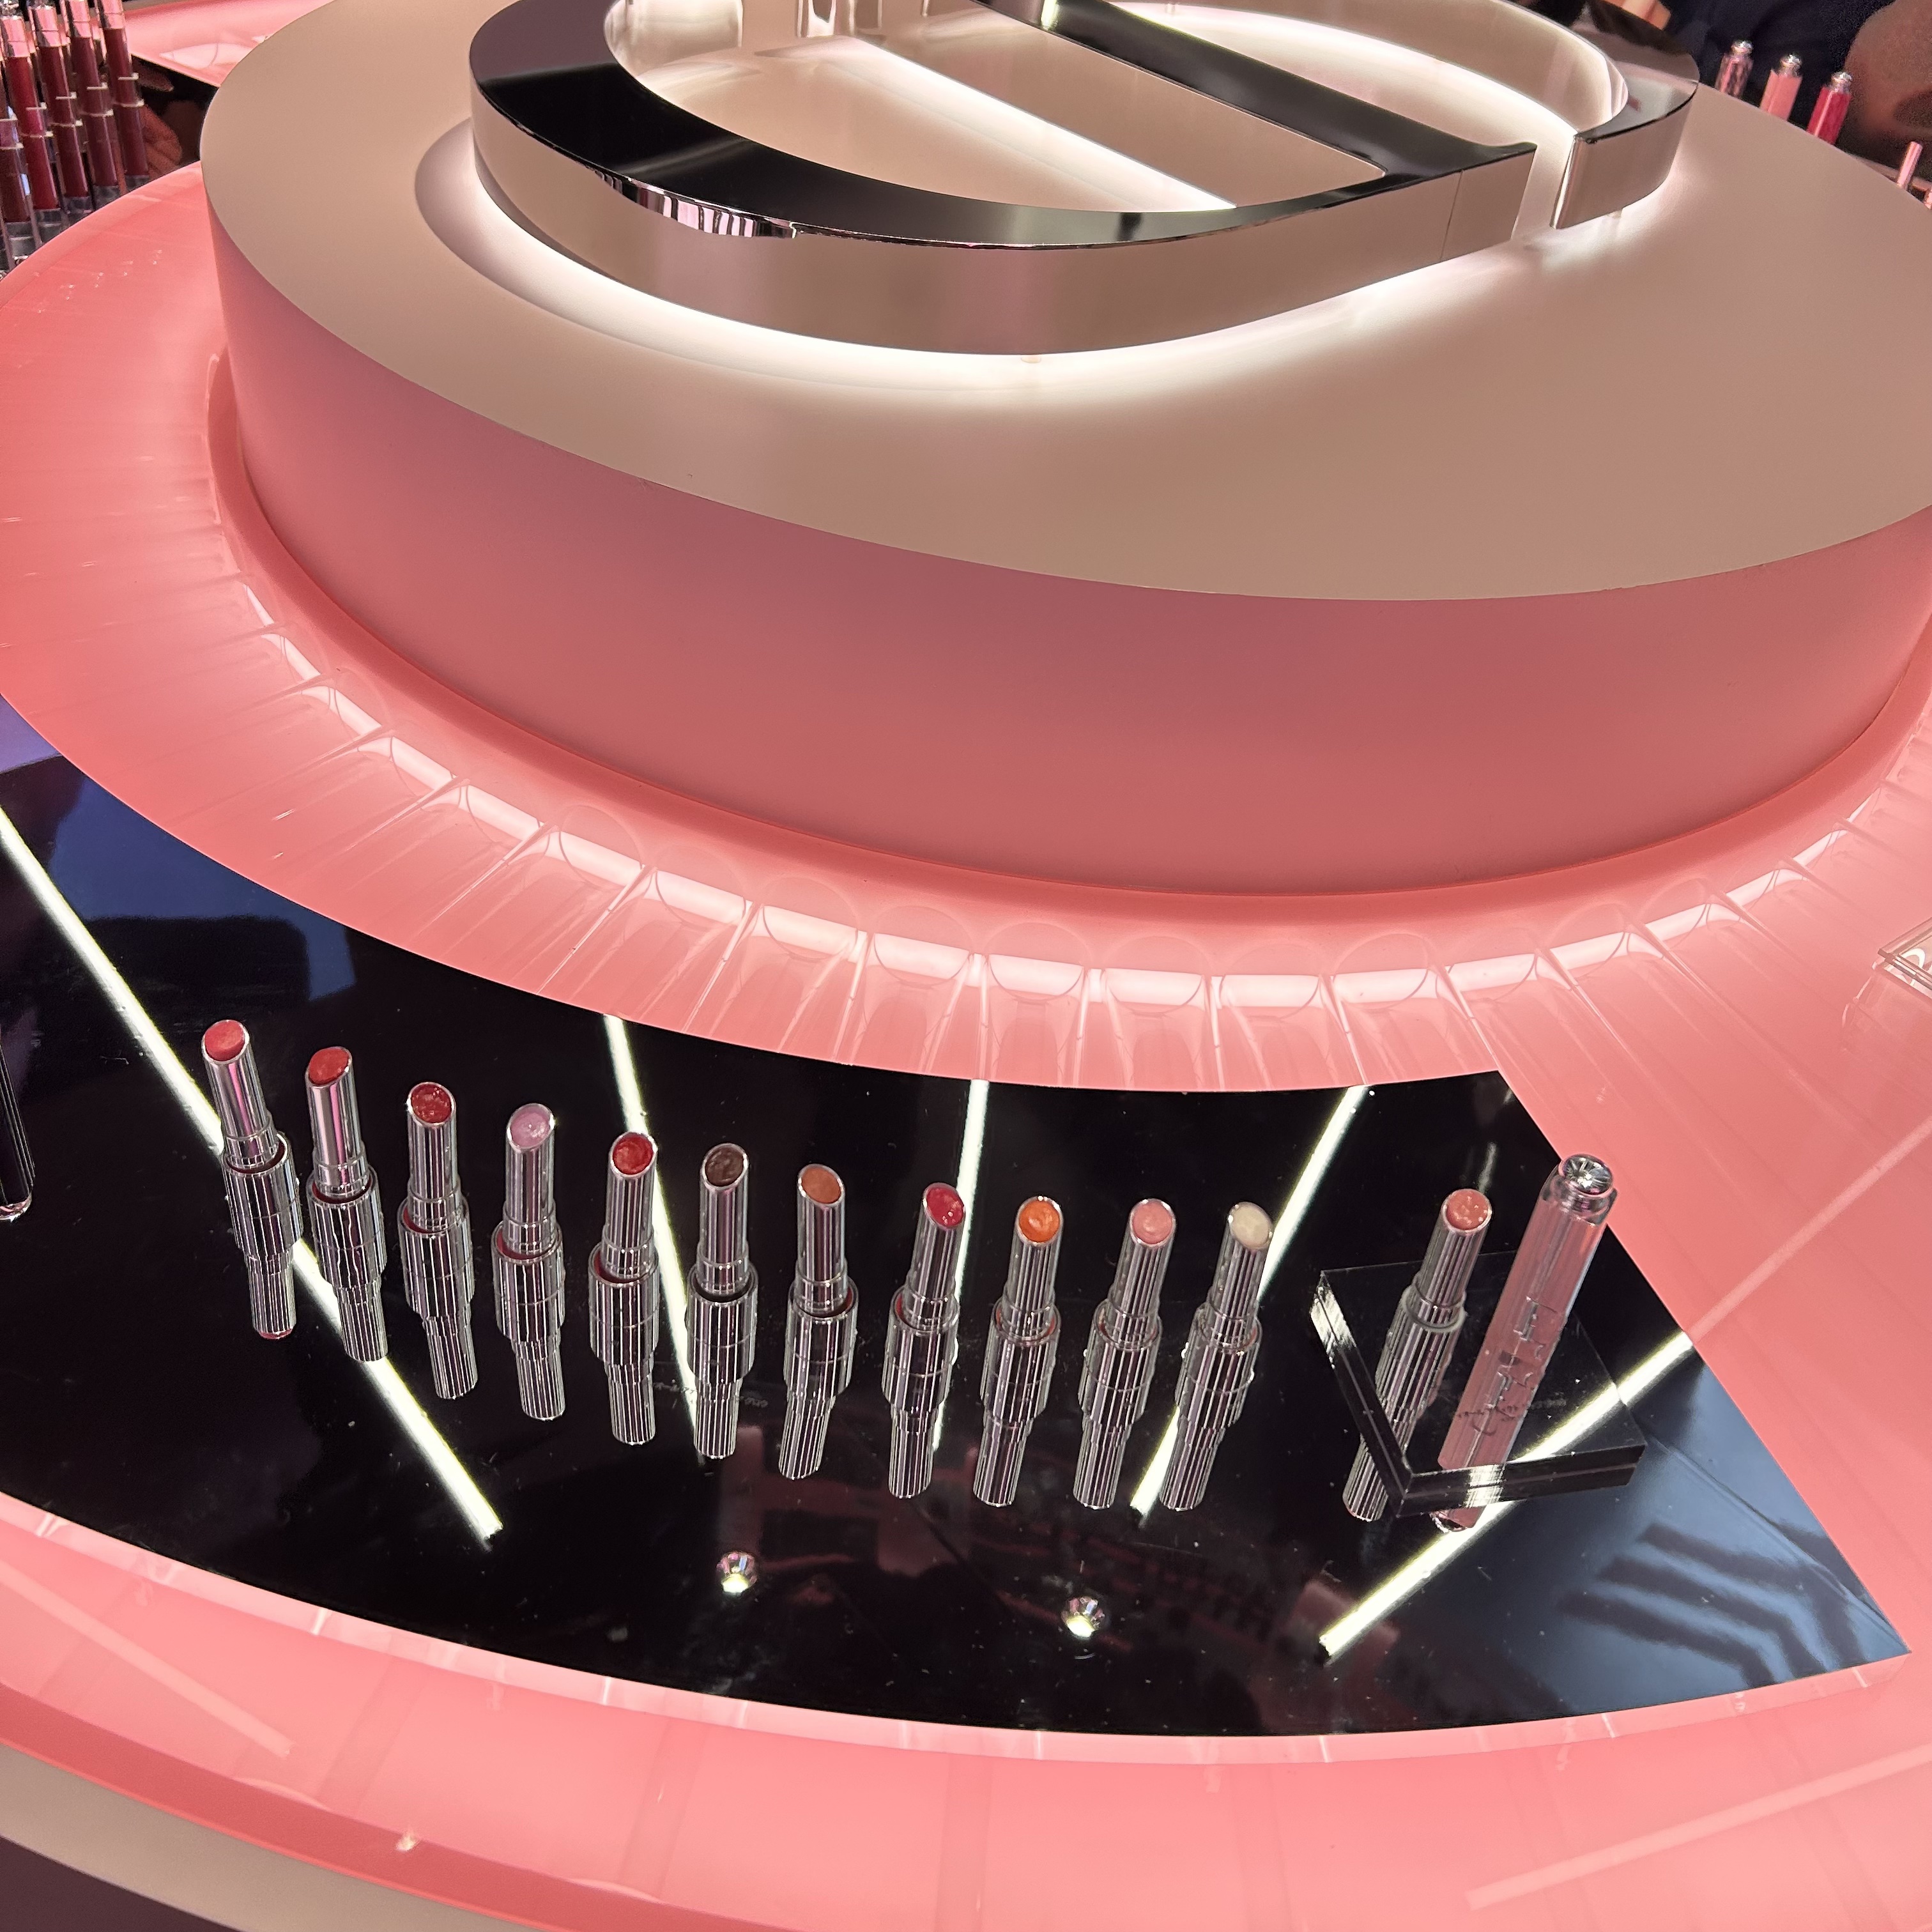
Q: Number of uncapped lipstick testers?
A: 12